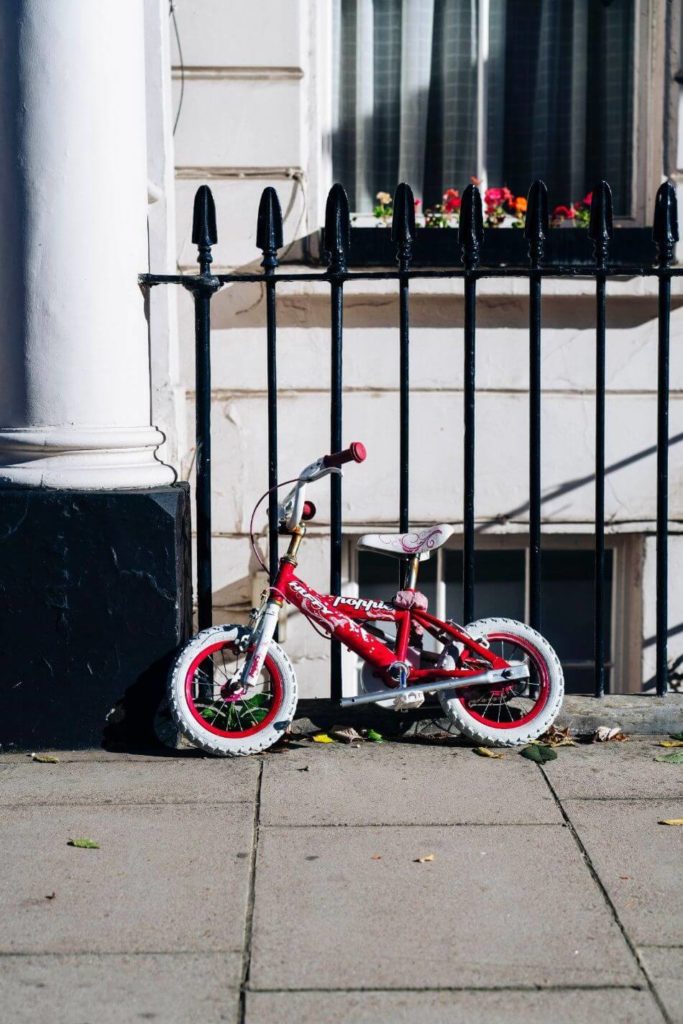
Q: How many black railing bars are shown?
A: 8